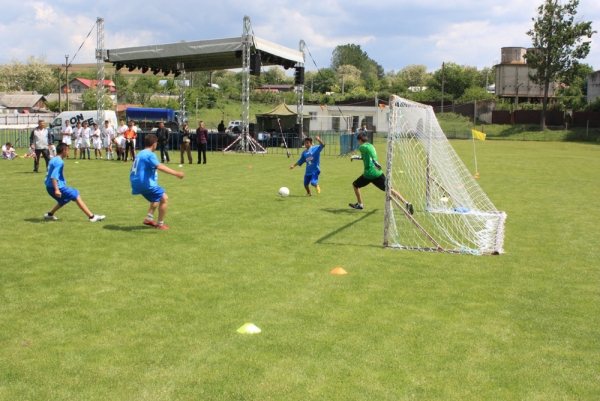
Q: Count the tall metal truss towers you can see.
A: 4